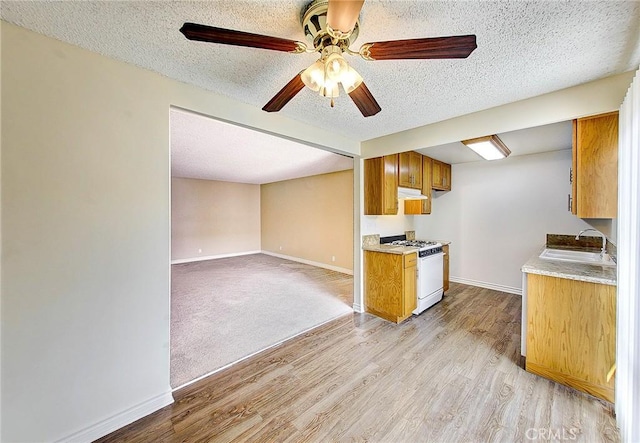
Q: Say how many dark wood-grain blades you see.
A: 4